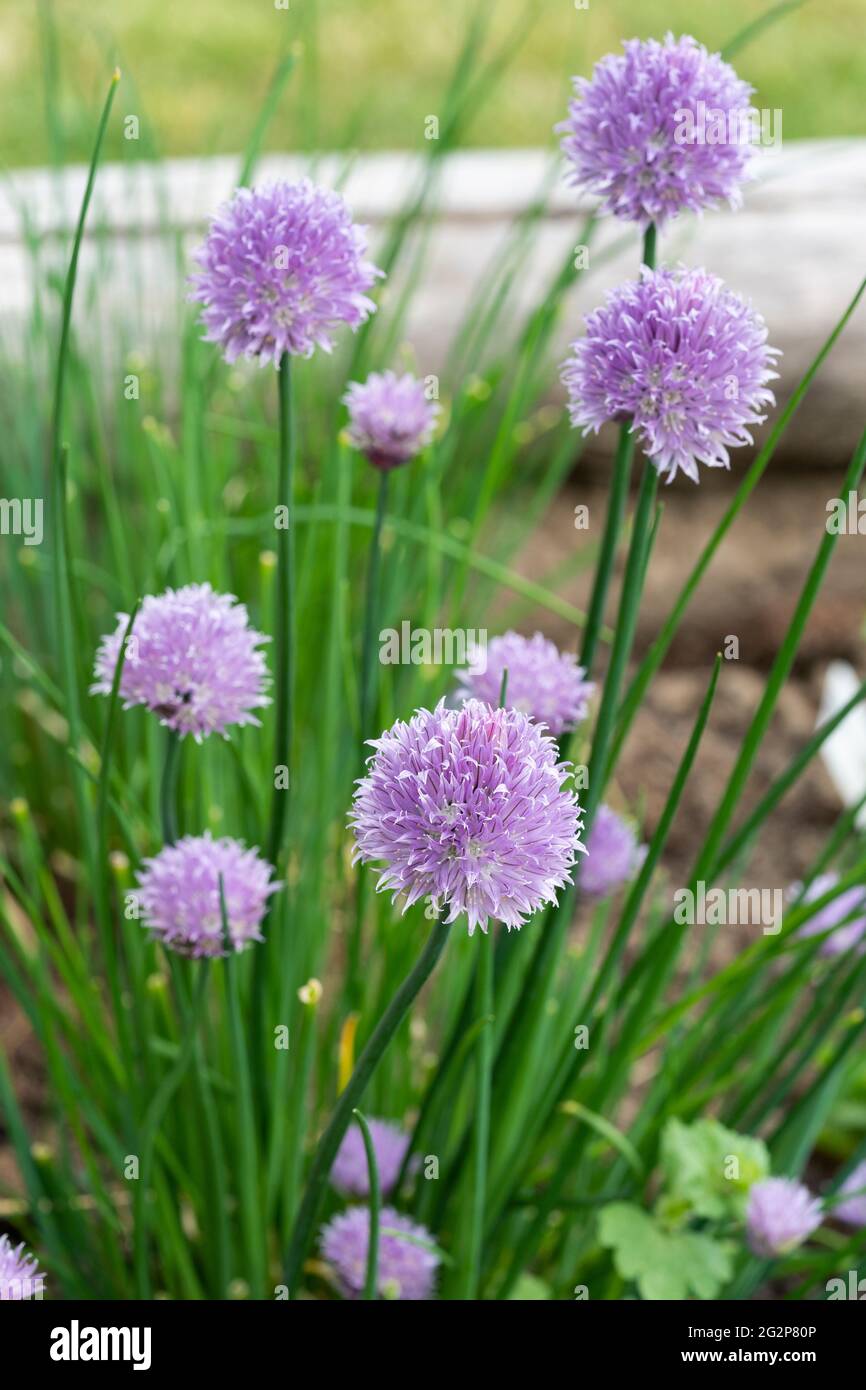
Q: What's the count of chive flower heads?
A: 15